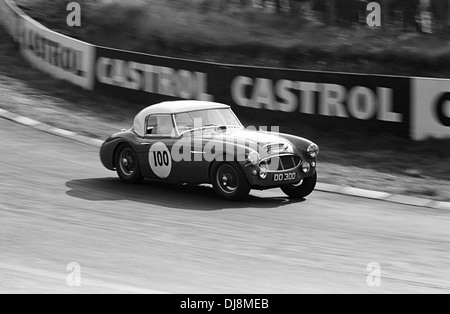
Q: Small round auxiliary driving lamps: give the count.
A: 2